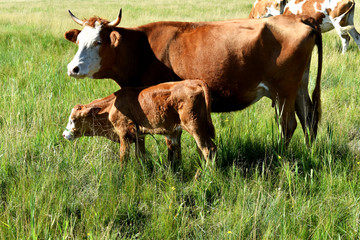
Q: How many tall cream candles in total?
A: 0